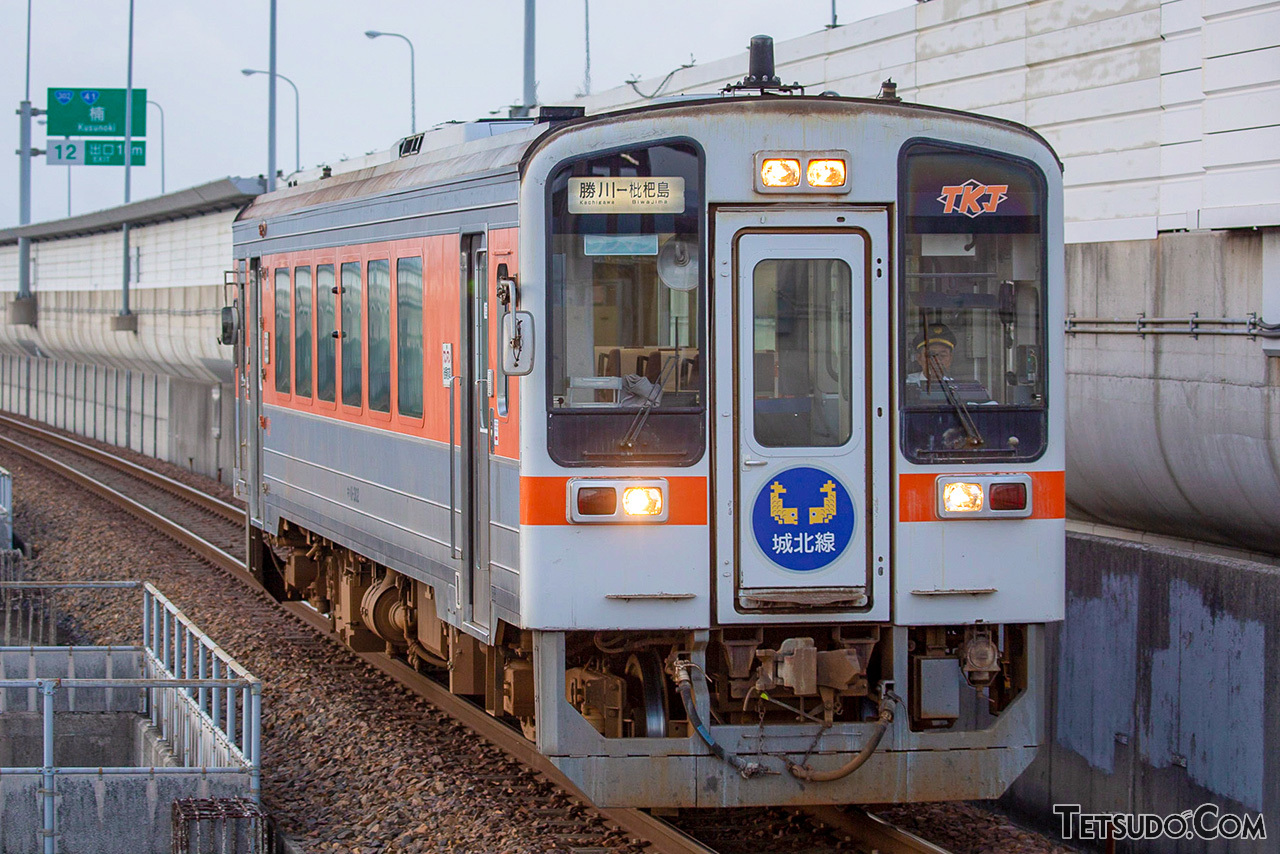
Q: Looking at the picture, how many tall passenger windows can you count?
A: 6